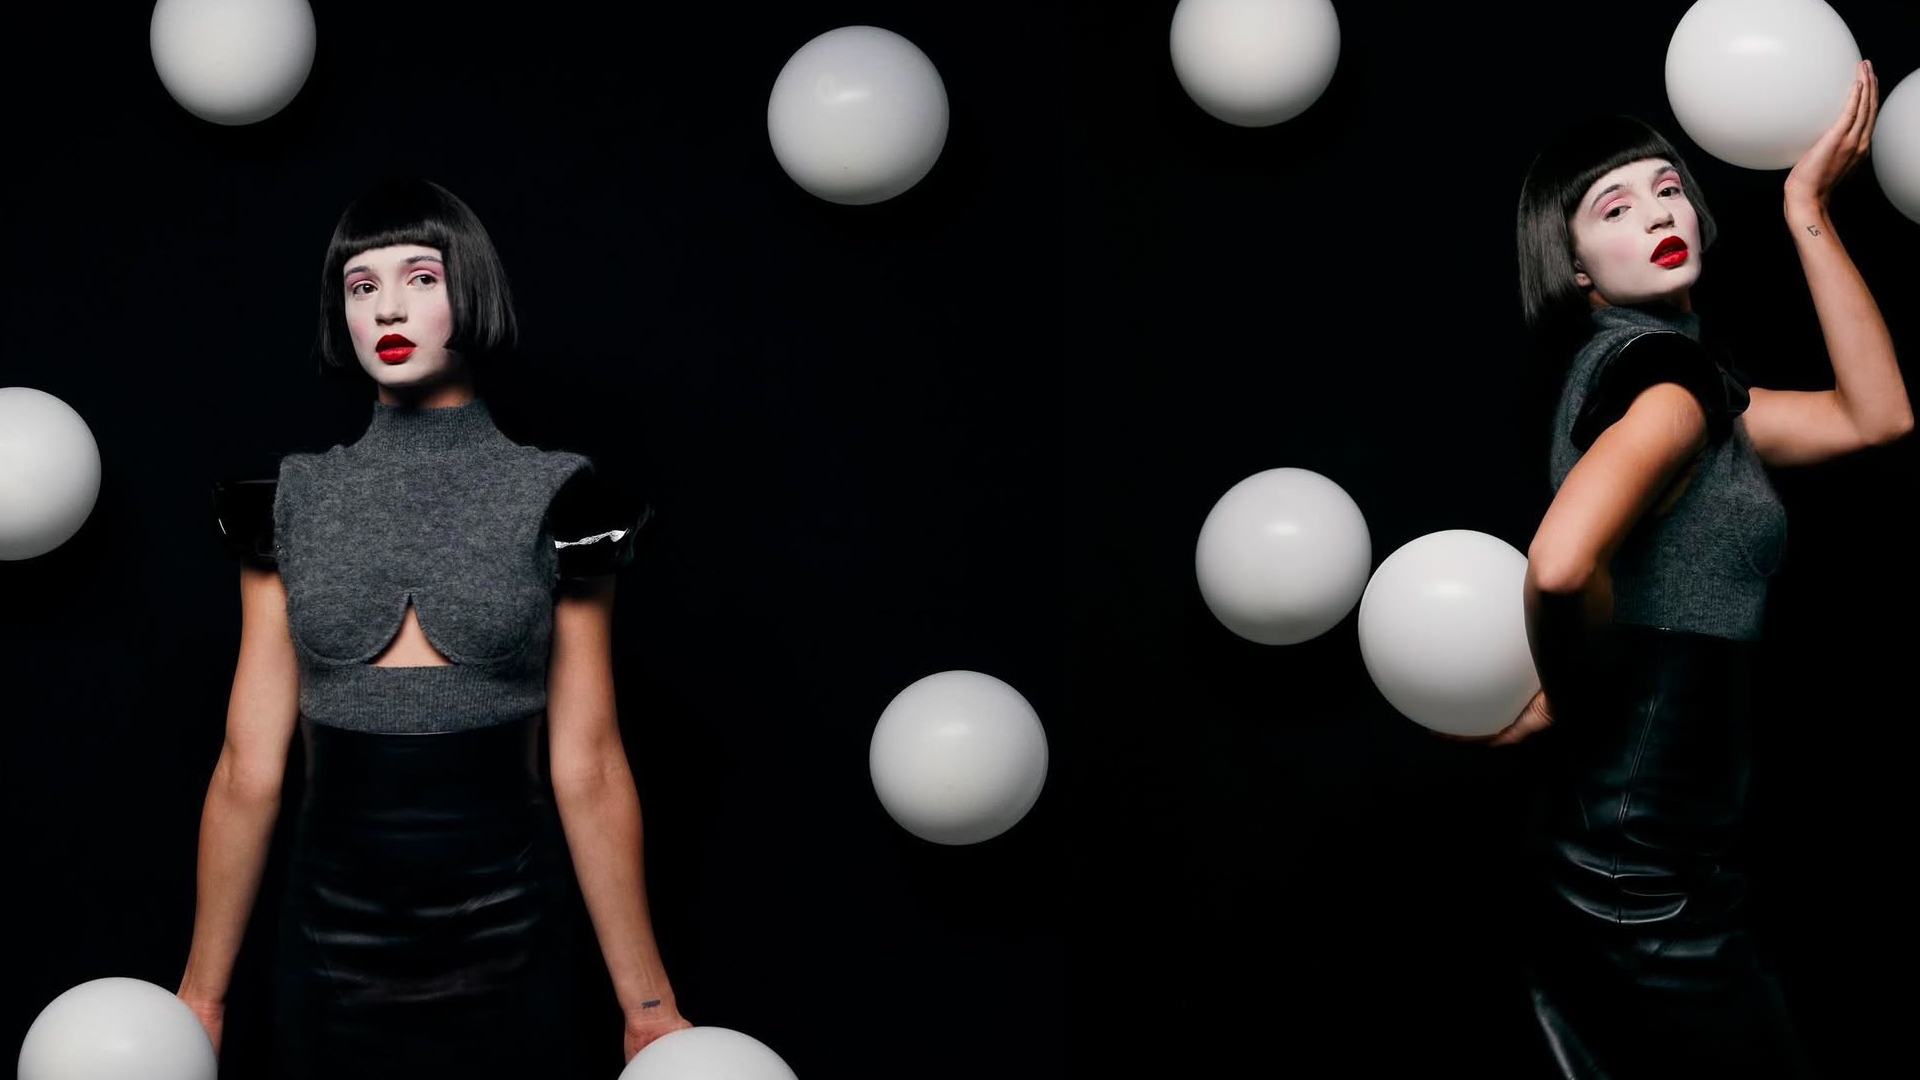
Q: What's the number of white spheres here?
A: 11